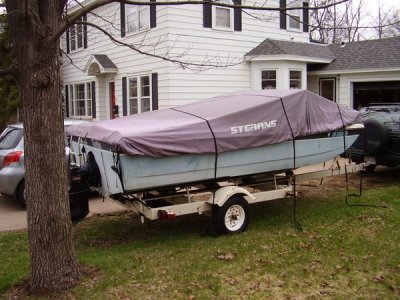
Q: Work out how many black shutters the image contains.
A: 12